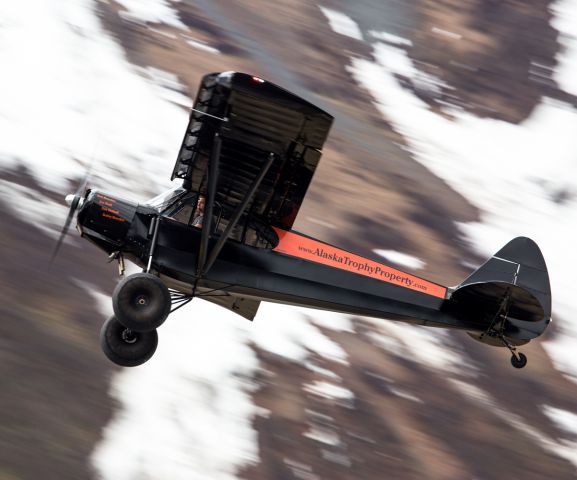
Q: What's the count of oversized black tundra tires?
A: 2